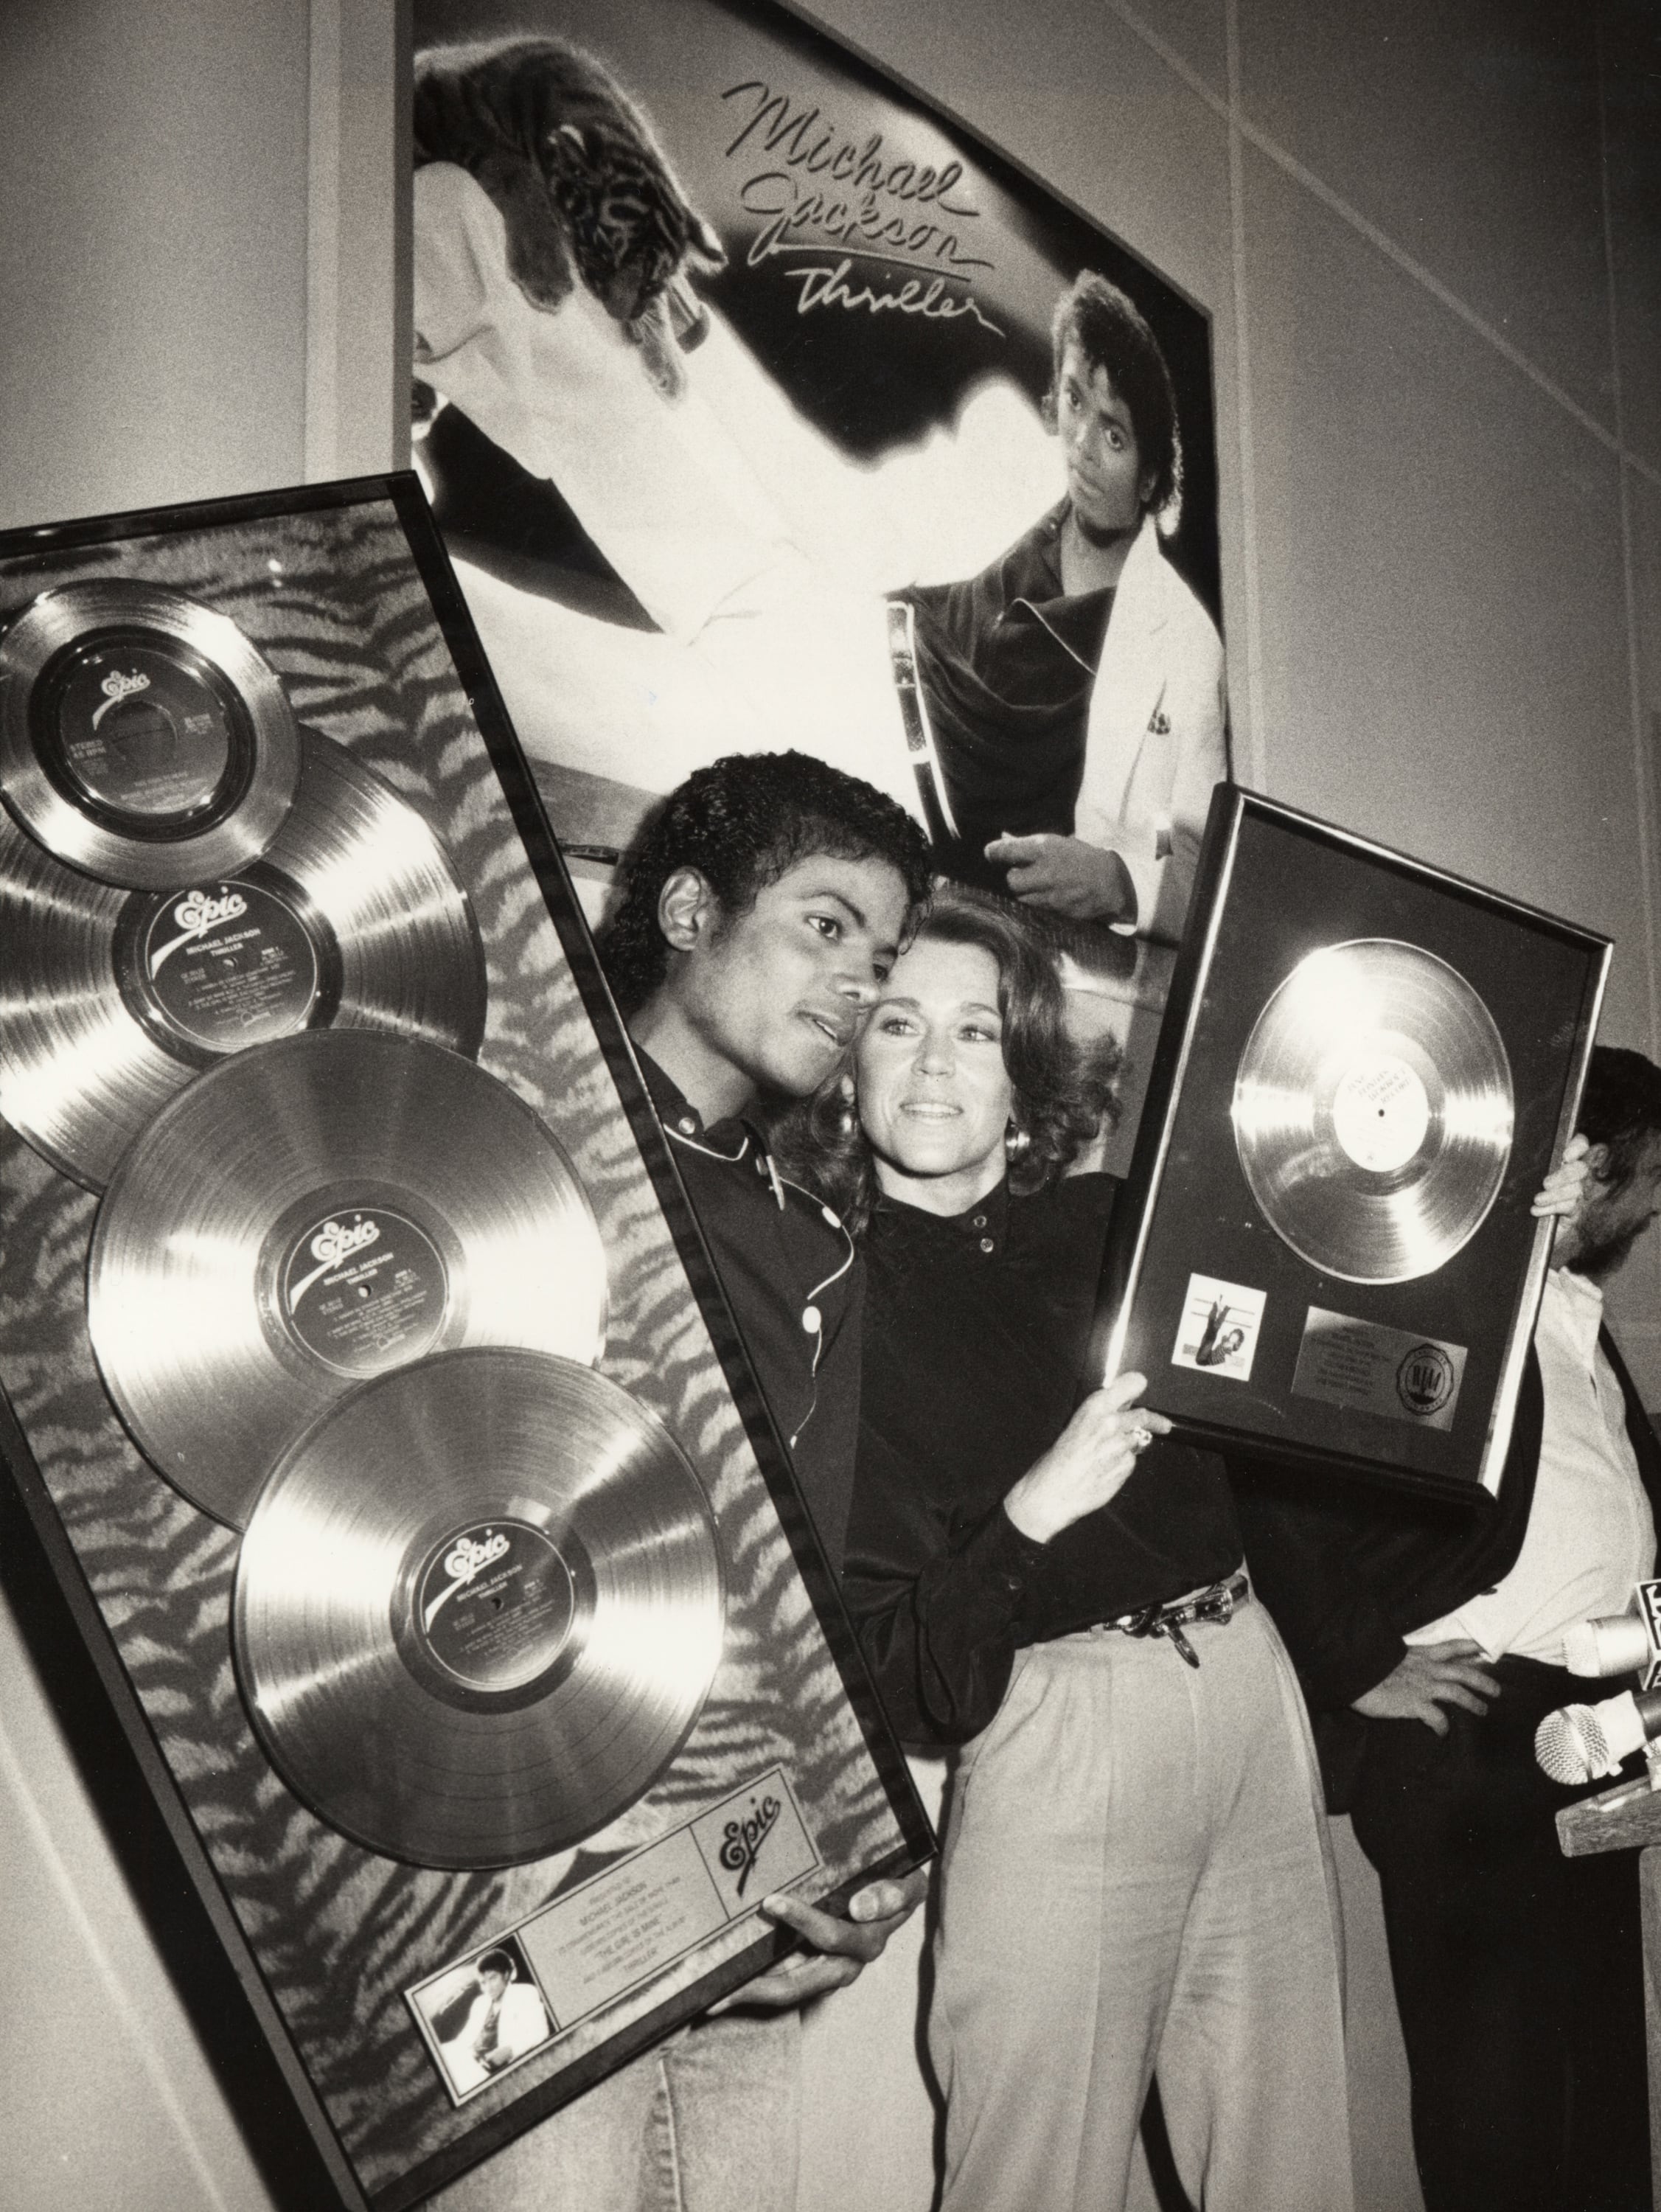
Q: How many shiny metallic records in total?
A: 5